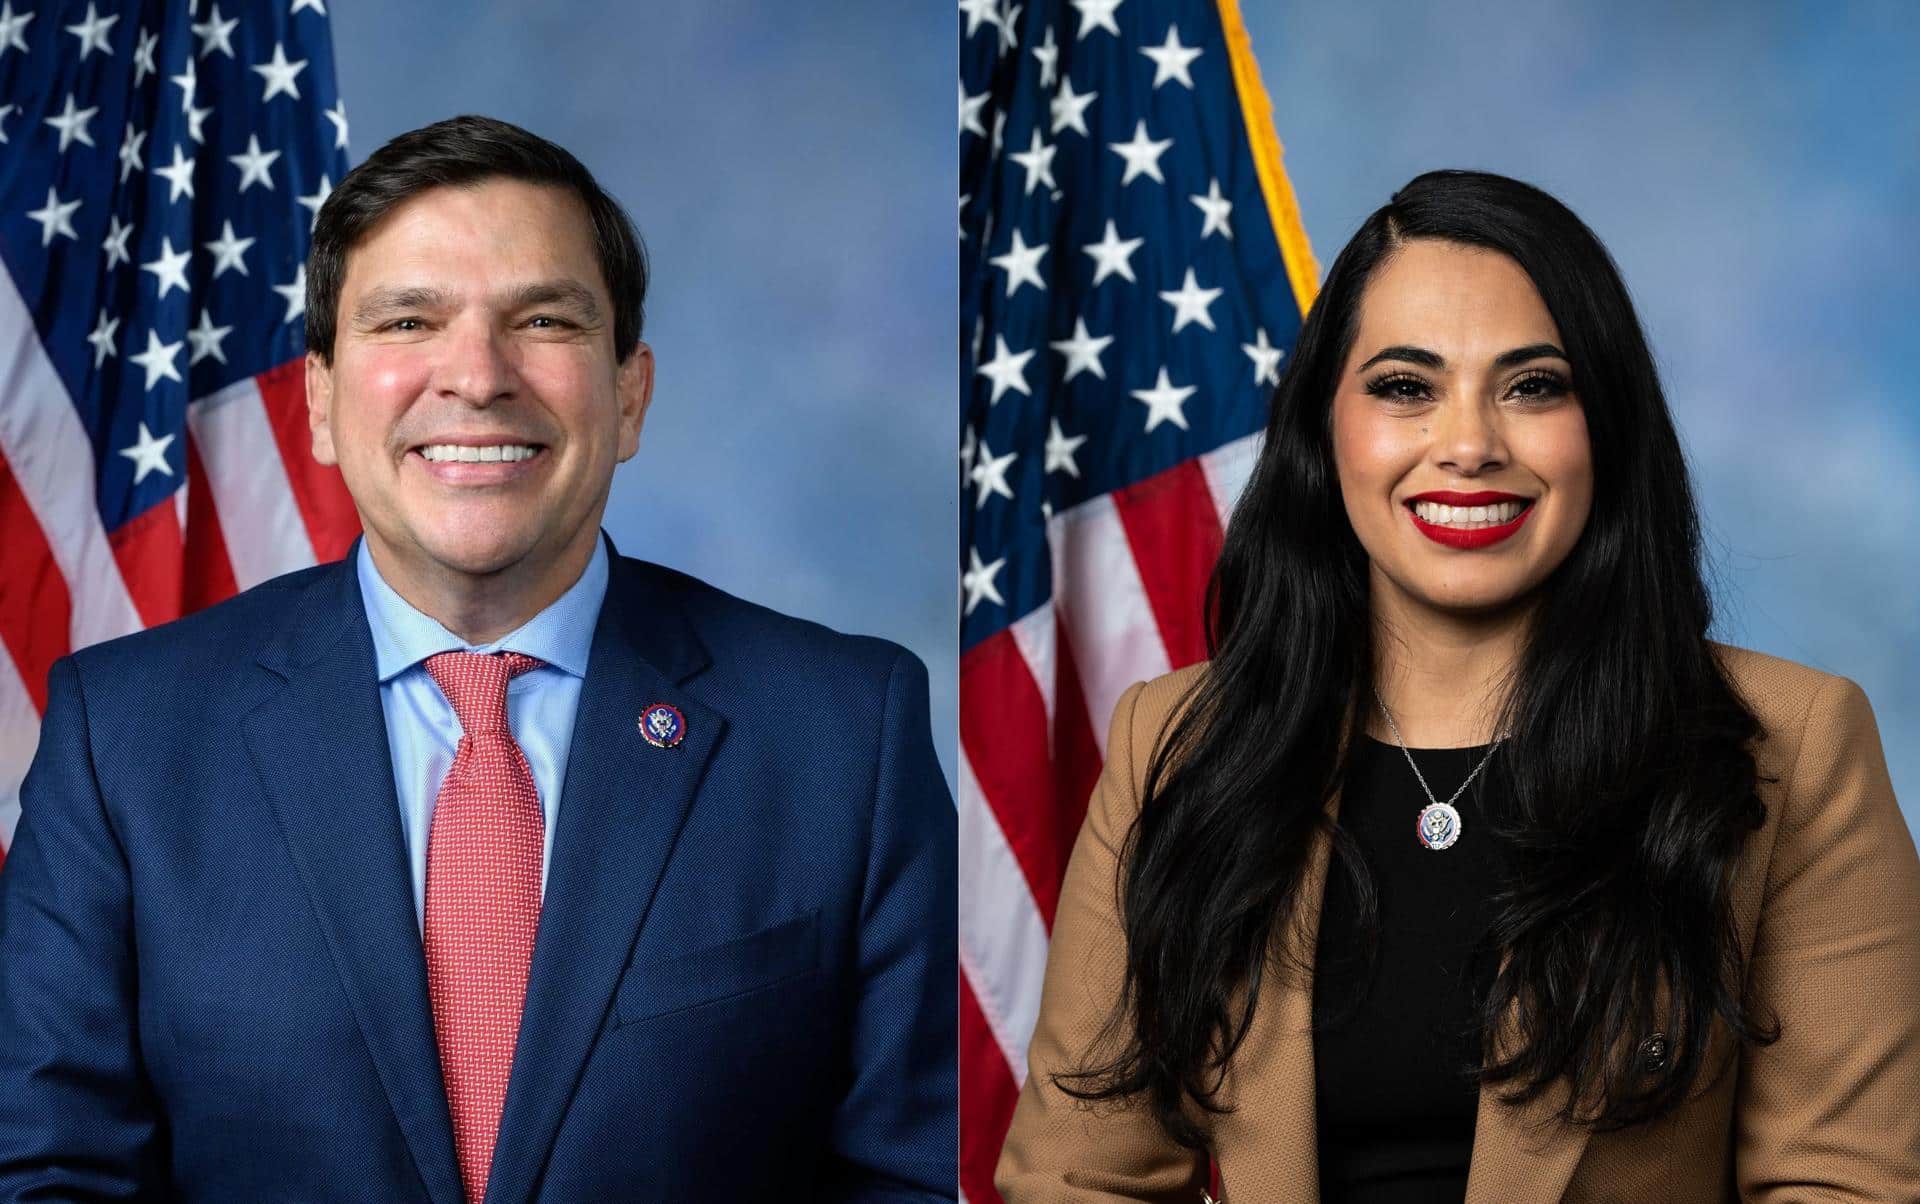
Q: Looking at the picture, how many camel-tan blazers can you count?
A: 1